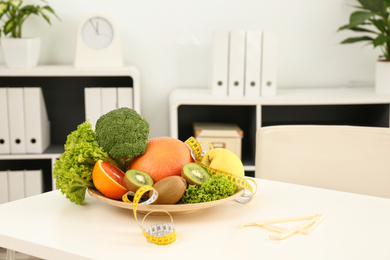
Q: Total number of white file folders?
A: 13